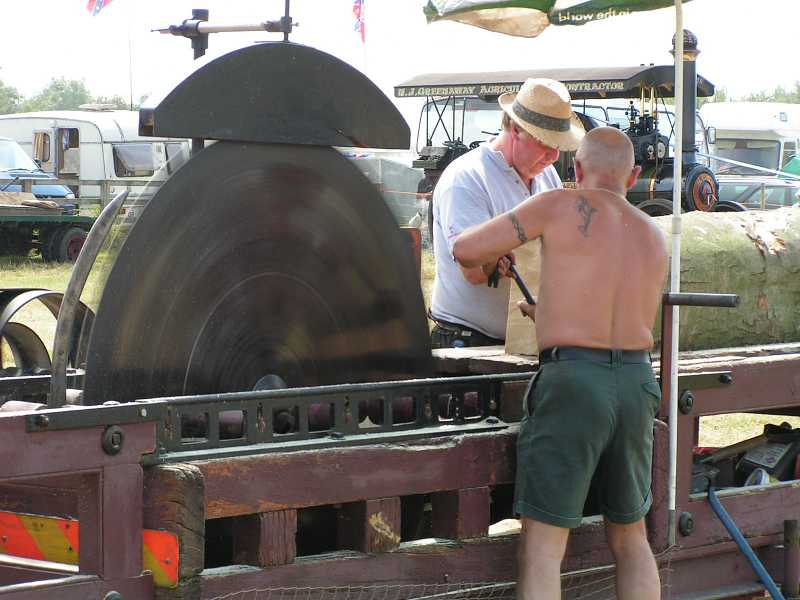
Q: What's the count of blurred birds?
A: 0